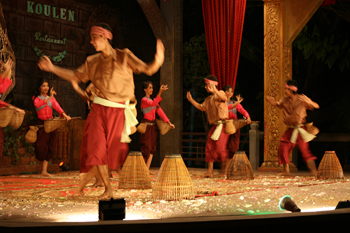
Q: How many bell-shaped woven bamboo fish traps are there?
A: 4